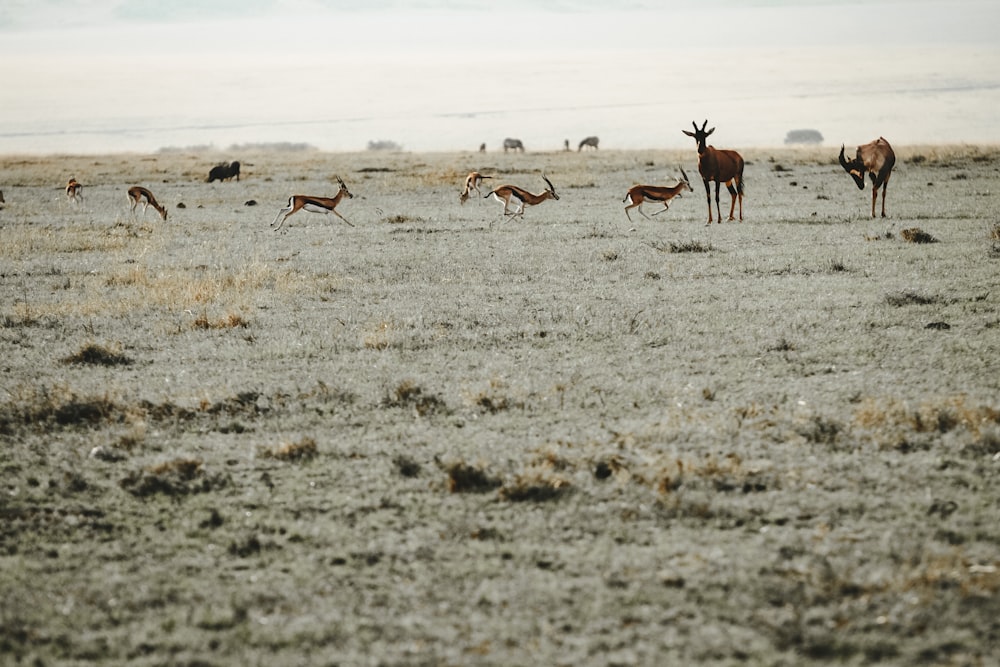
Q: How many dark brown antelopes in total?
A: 2